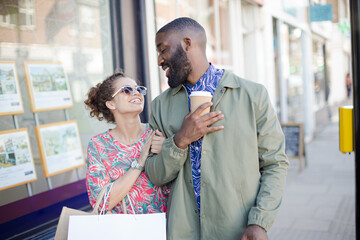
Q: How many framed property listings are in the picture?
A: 4